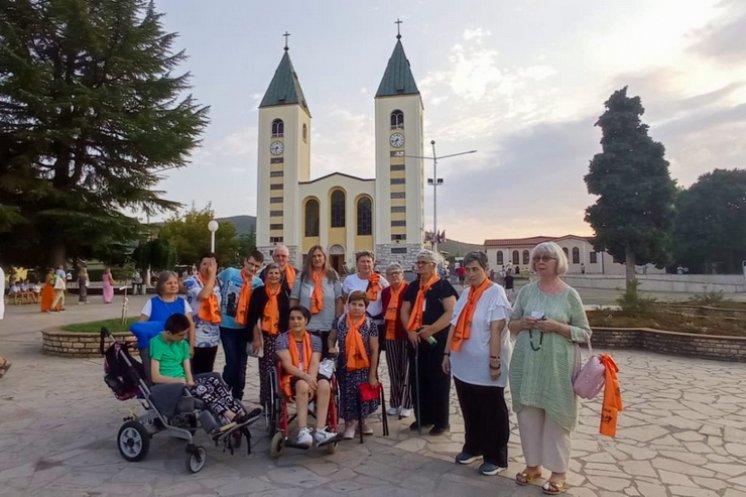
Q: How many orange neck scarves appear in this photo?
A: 12